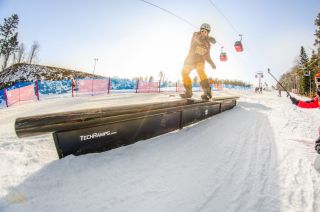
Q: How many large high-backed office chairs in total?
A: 0